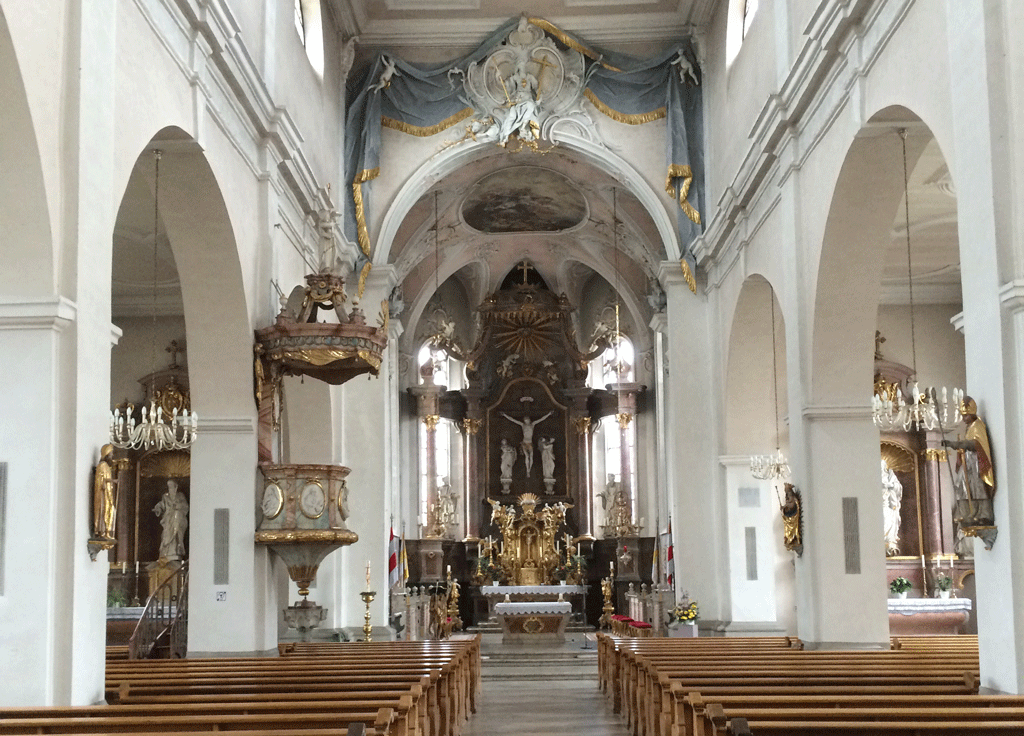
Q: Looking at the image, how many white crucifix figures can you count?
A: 1